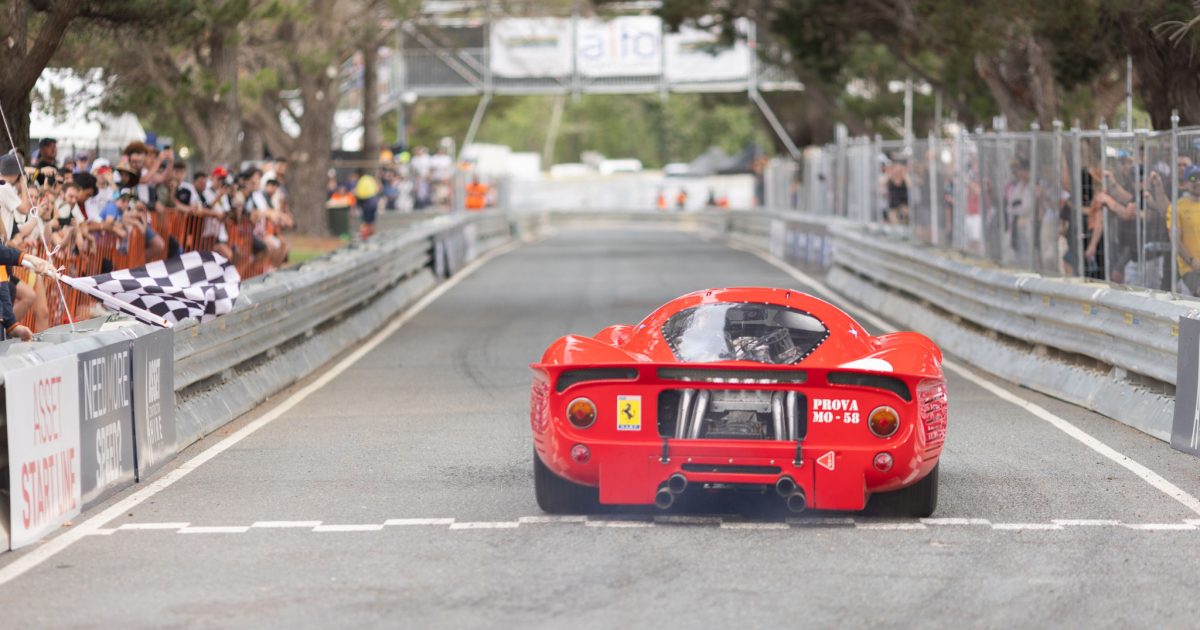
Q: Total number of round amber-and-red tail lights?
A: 2